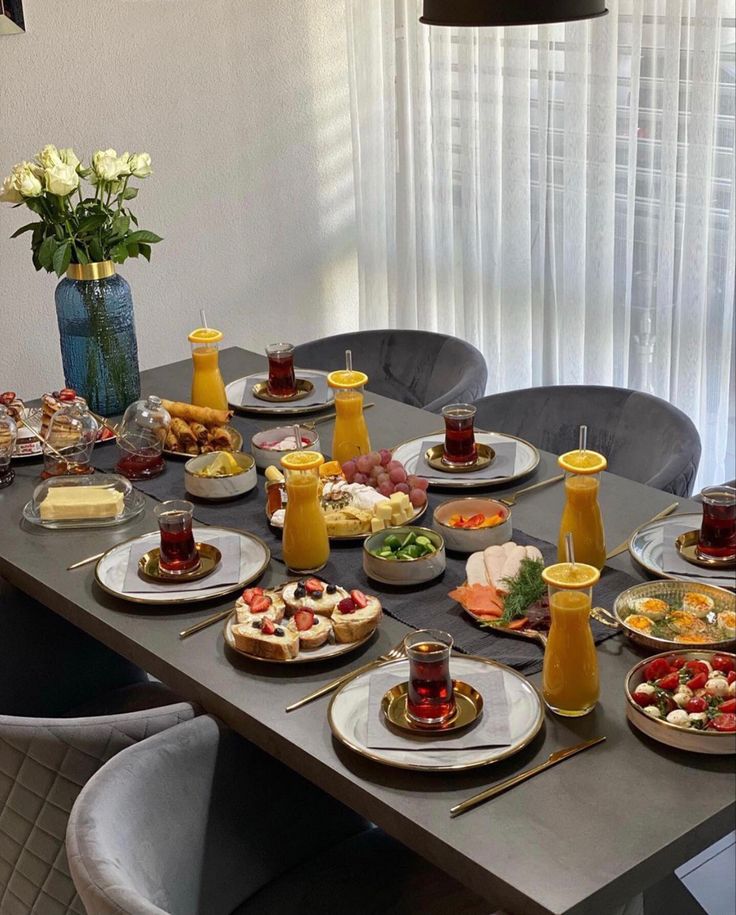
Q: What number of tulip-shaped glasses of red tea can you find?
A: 5